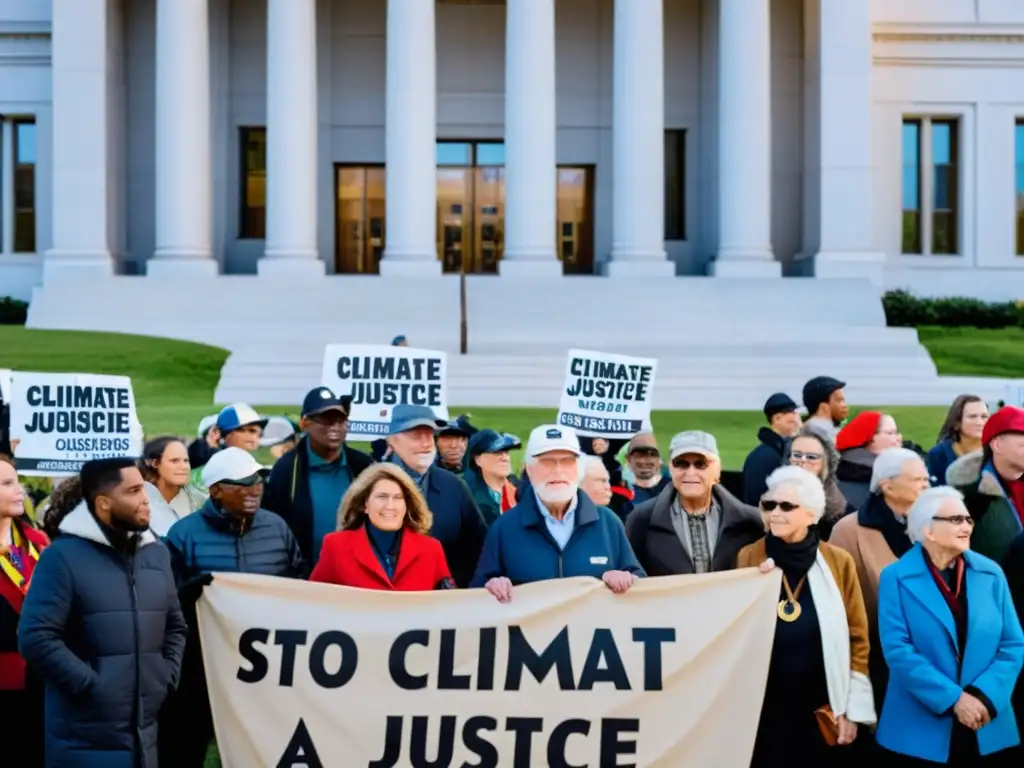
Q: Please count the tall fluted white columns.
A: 6